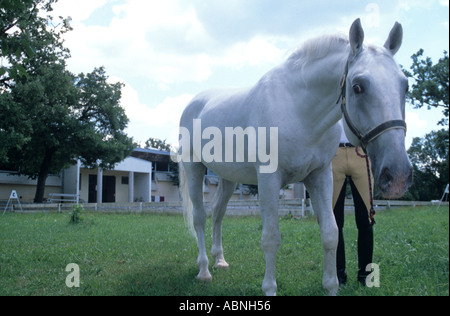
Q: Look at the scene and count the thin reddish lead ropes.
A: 1